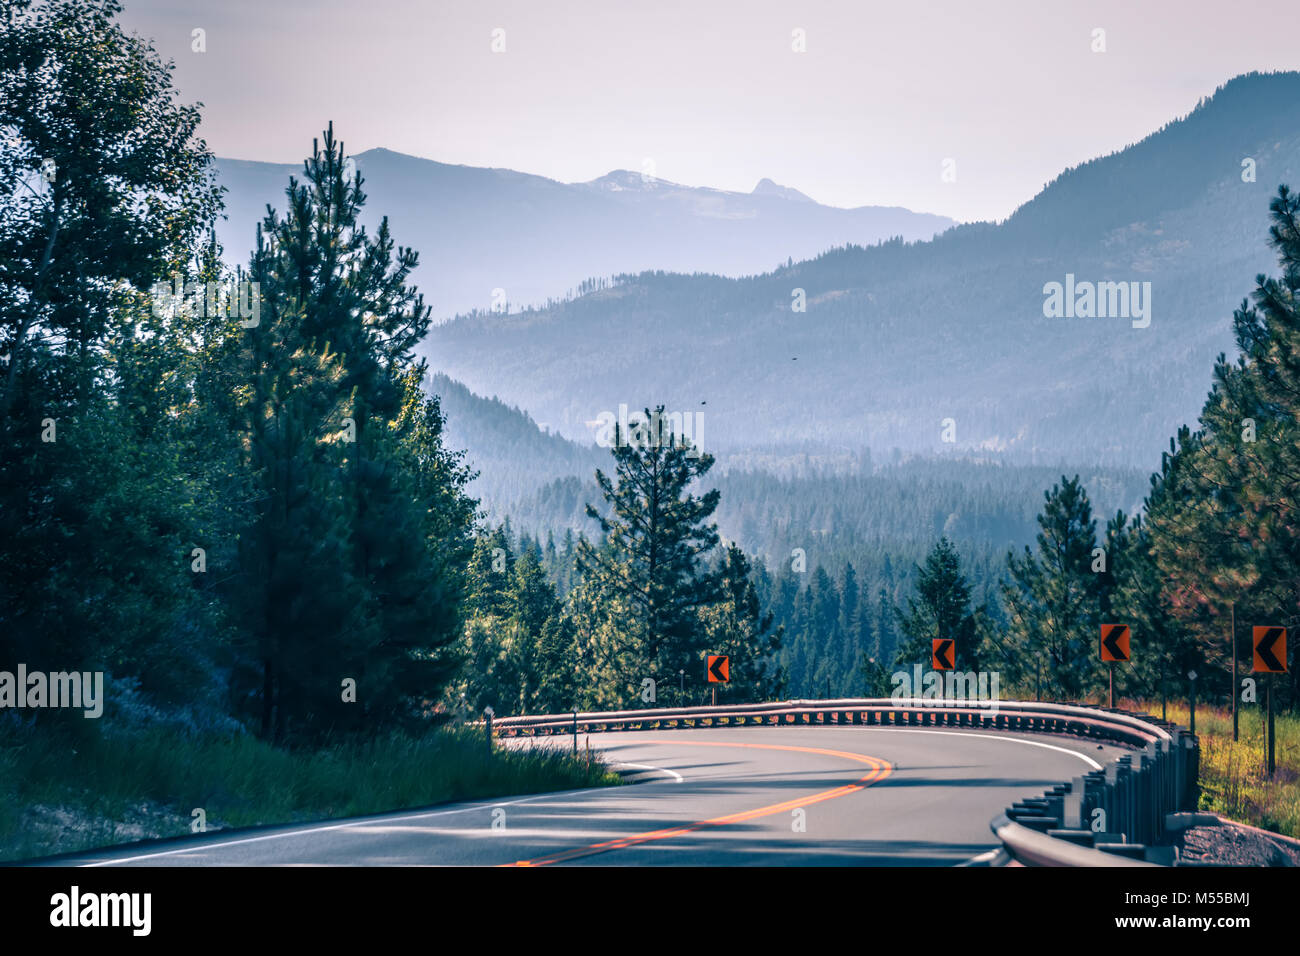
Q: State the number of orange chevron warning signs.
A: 4